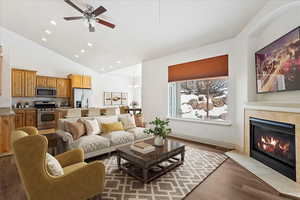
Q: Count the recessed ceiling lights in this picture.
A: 9